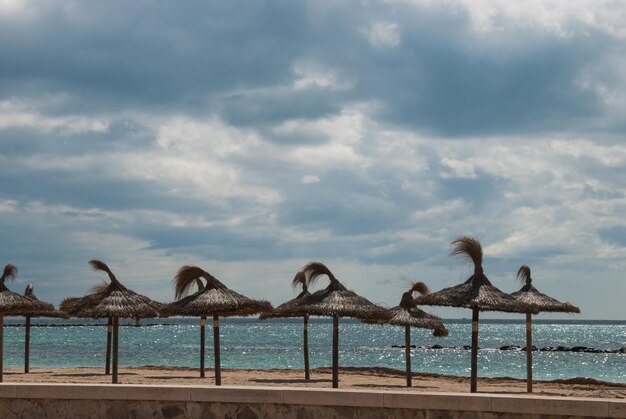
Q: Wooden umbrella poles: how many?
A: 11